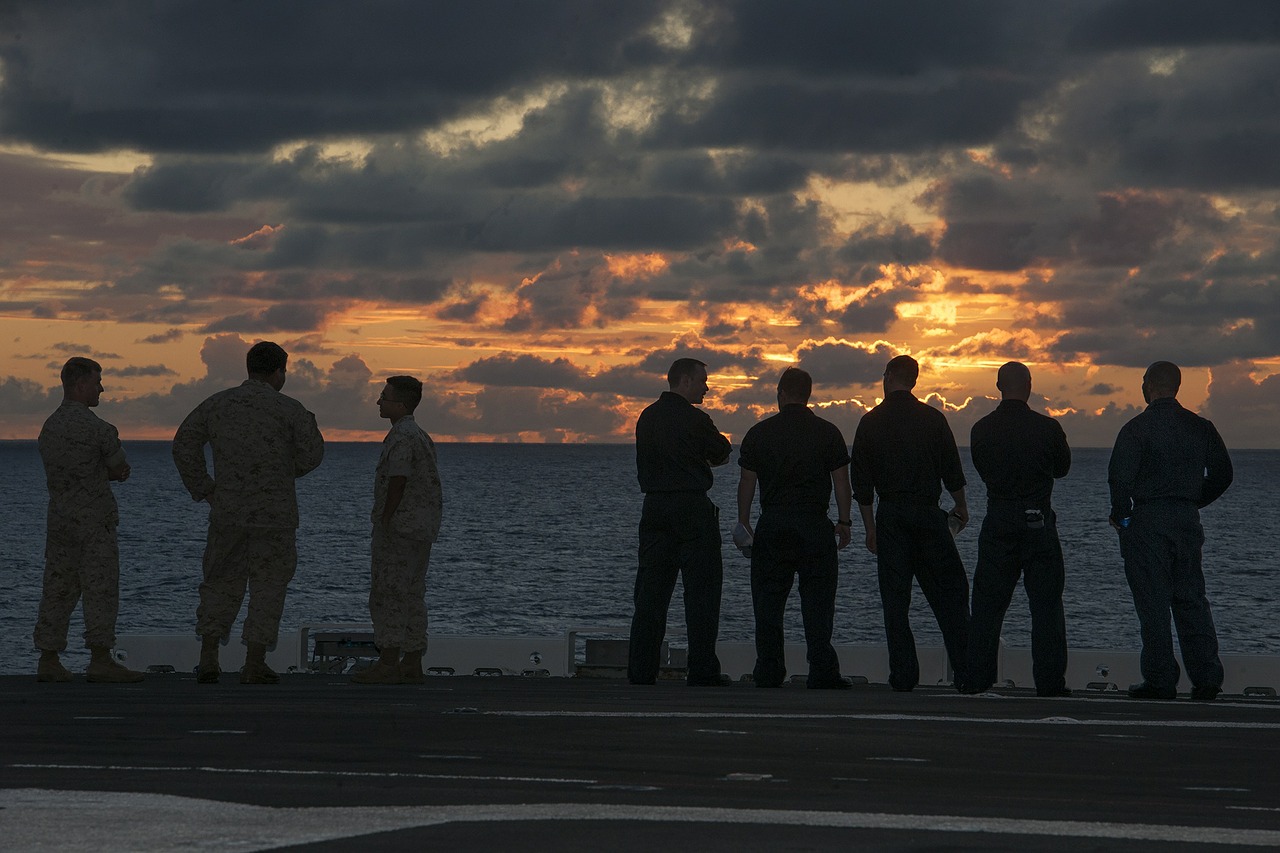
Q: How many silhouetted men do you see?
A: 8